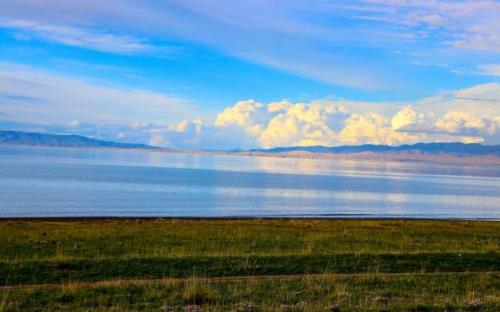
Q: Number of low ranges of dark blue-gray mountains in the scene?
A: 2